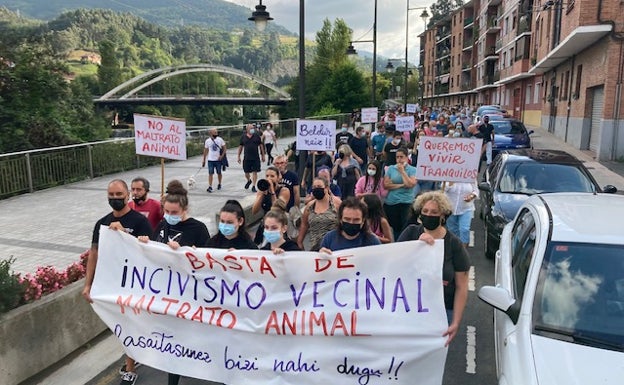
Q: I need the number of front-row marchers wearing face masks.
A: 6